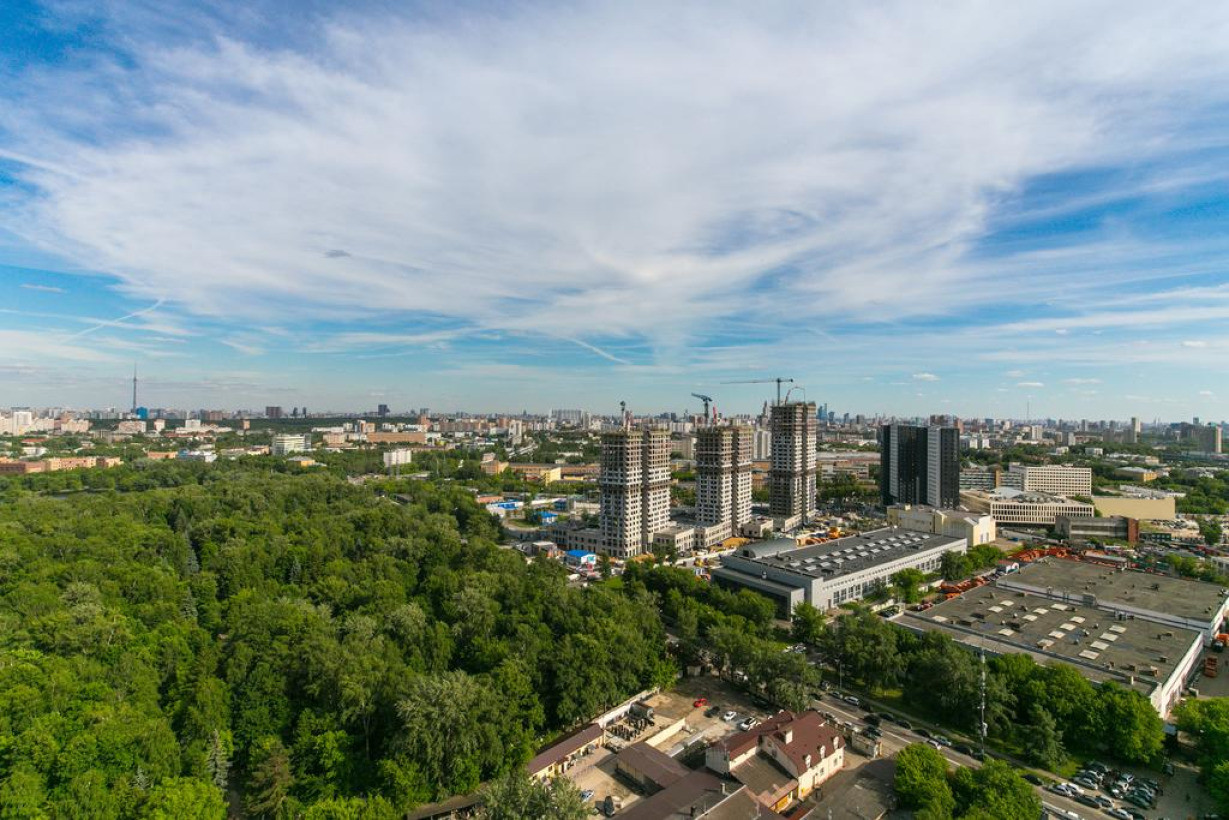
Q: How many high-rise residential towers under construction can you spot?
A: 3